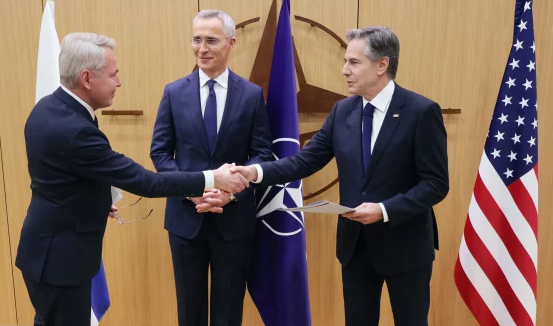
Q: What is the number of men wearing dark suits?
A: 3